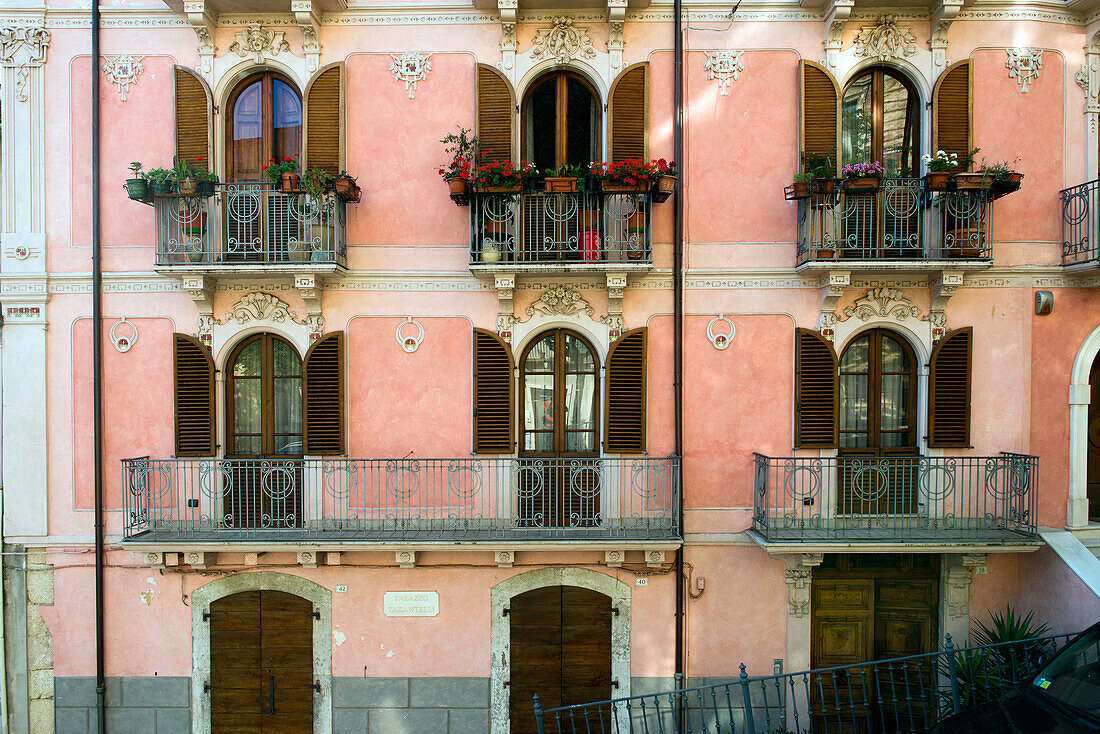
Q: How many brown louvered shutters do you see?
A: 12